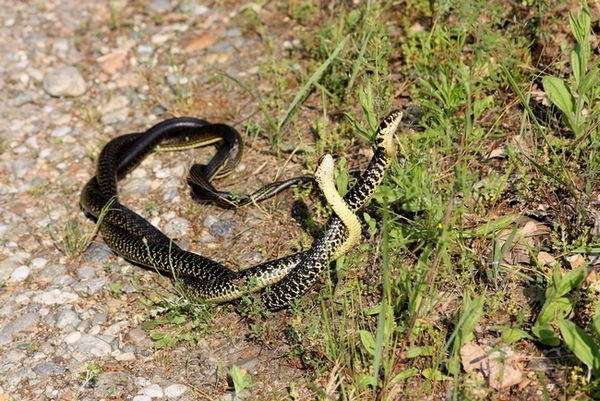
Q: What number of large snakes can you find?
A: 2